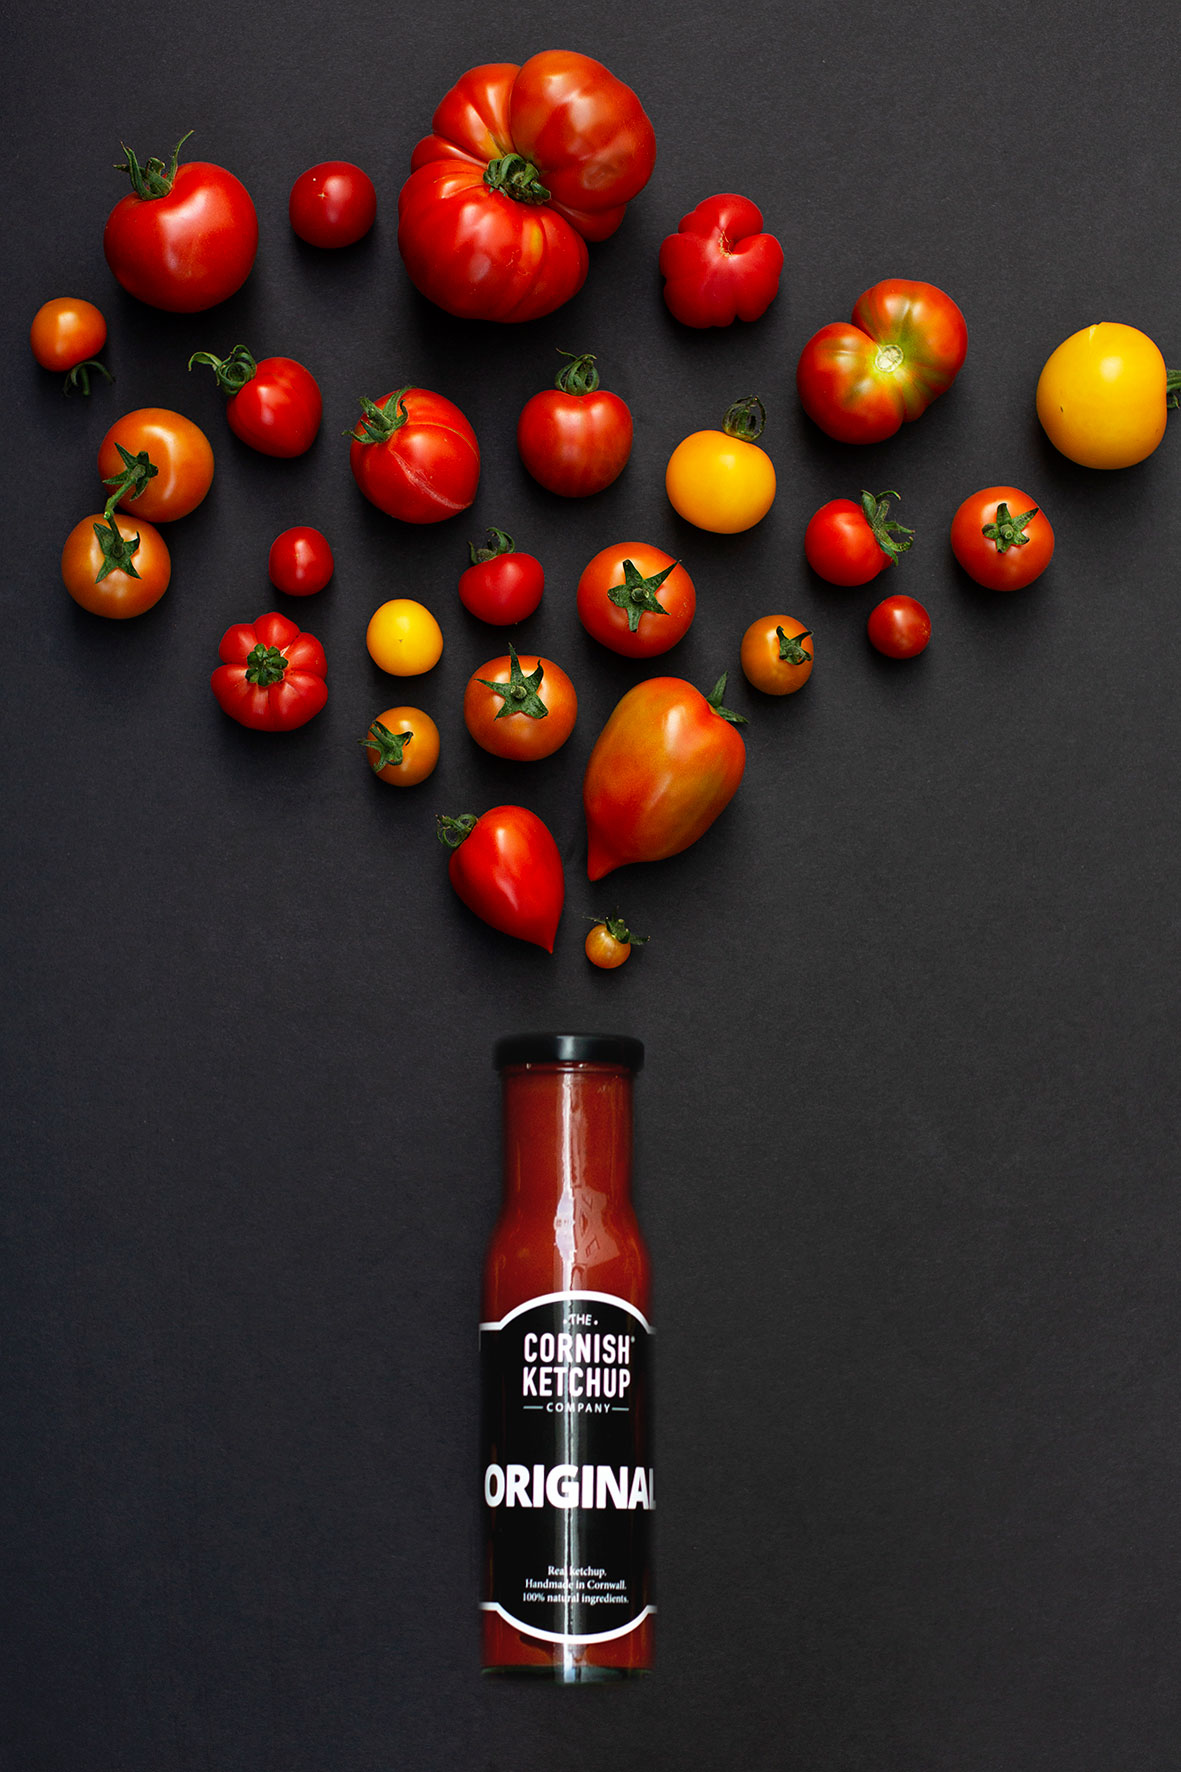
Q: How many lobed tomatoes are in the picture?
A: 4